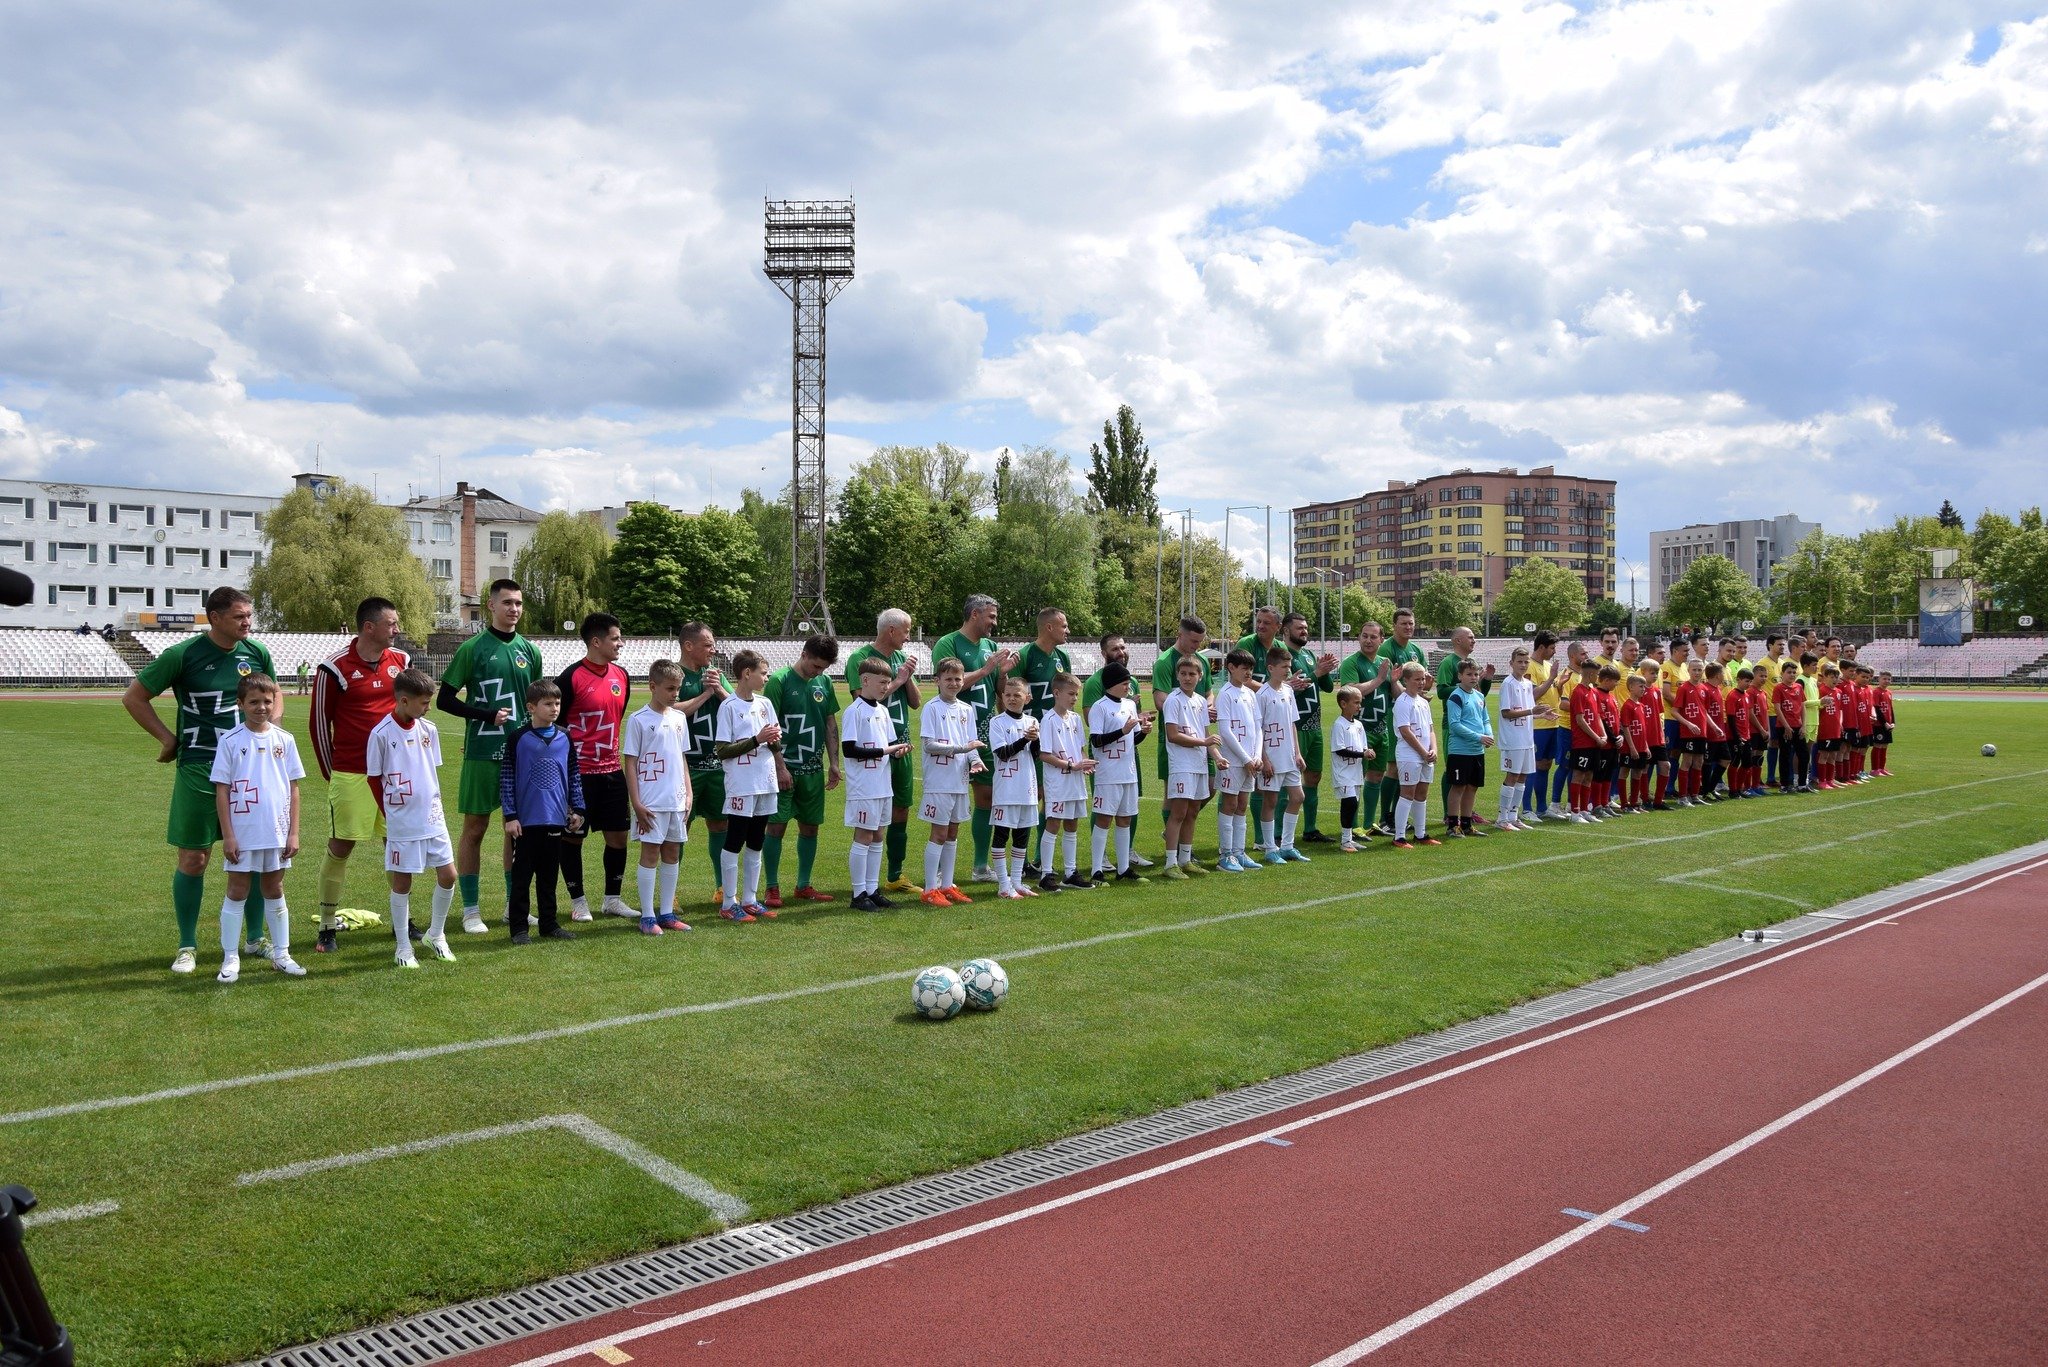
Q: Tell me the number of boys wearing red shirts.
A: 14